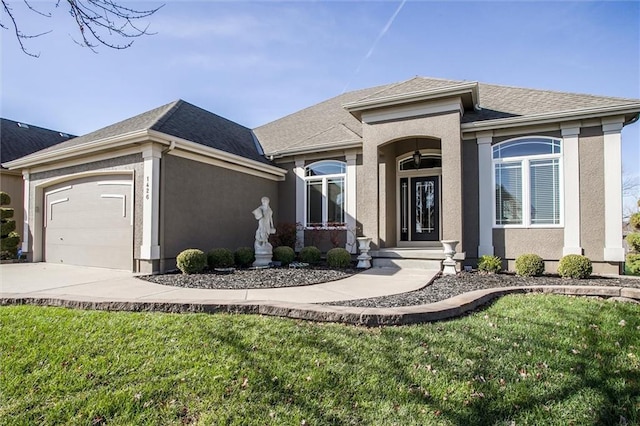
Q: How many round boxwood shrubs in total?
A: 9